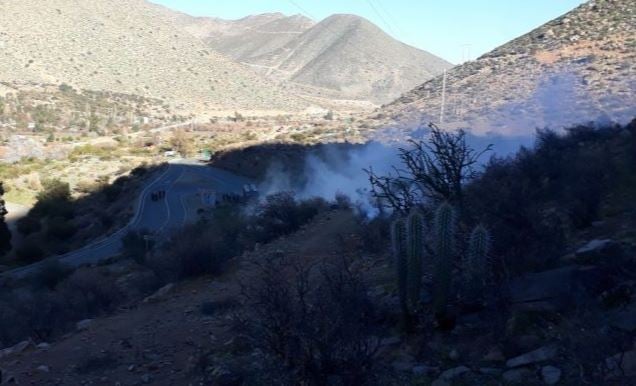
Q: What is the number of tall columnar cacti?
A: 4